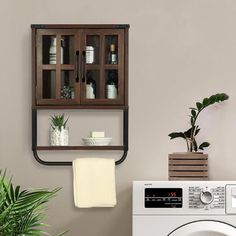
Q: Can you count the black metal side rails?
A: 2